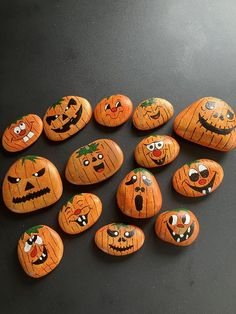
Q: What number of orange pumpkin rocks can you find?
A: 14